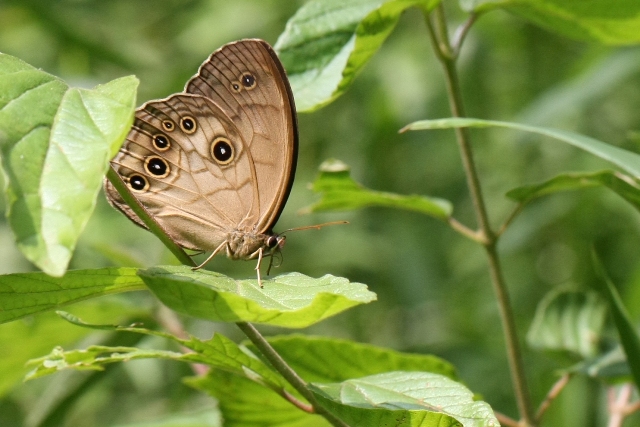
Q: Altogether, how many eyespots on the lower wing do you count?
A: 6